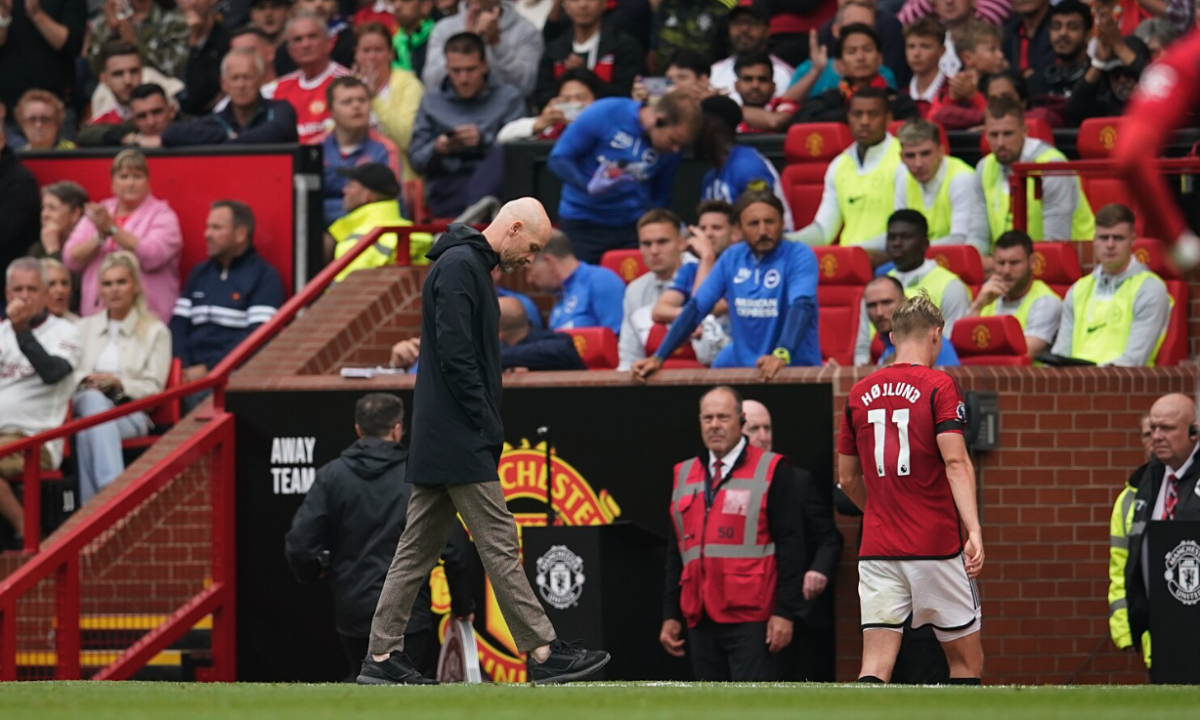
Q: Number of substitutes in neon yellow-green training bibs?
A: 6